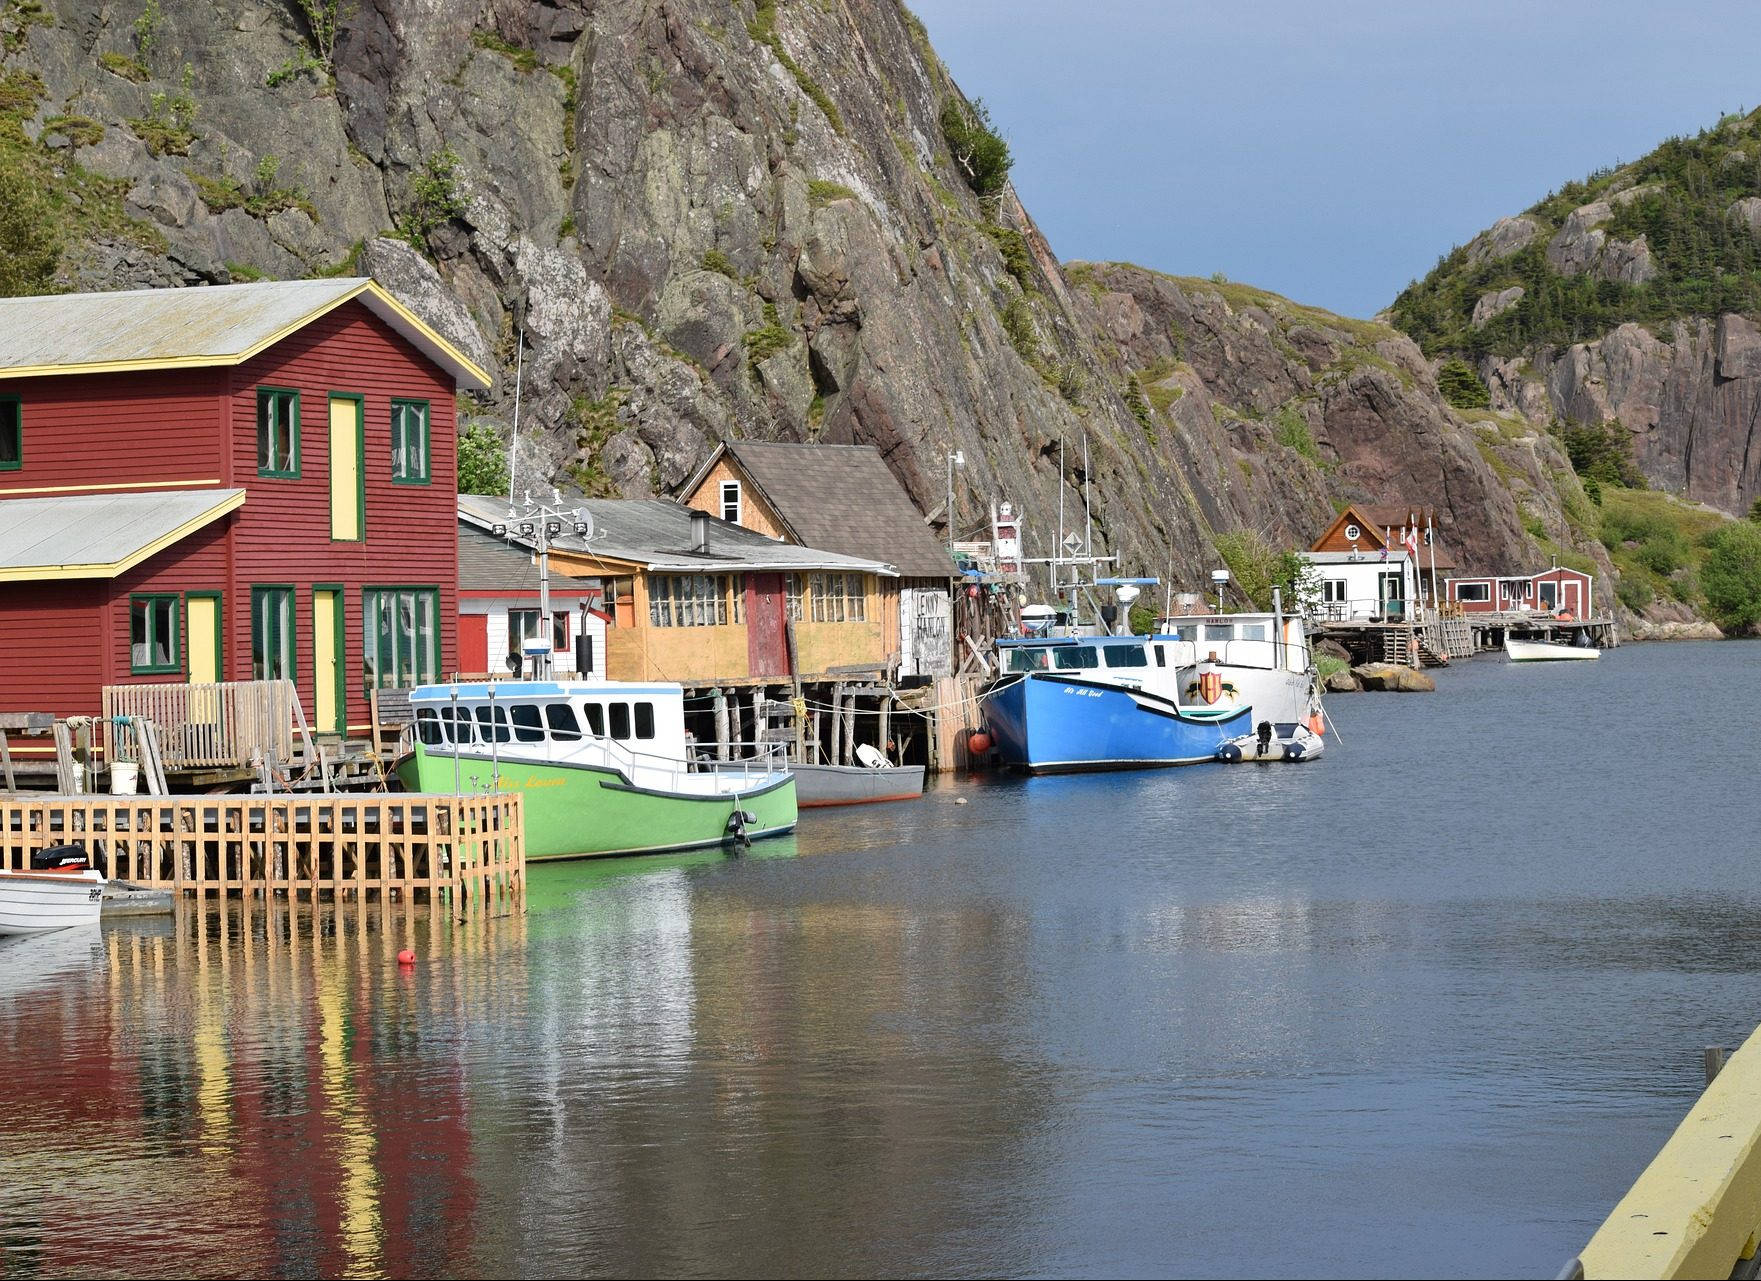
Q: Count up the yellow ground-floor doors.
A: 2